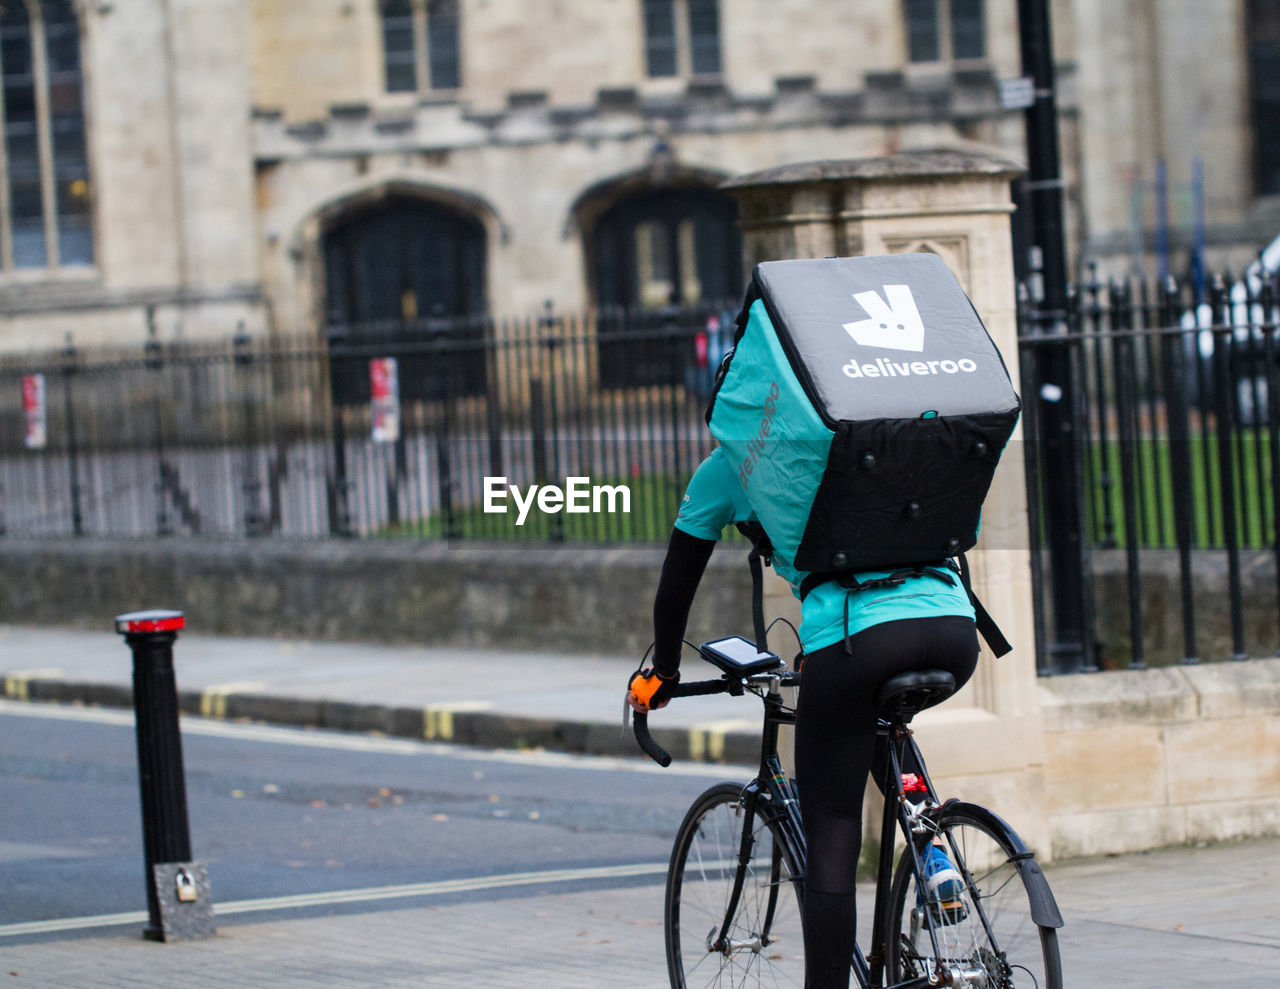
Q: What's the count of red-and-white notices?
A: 2